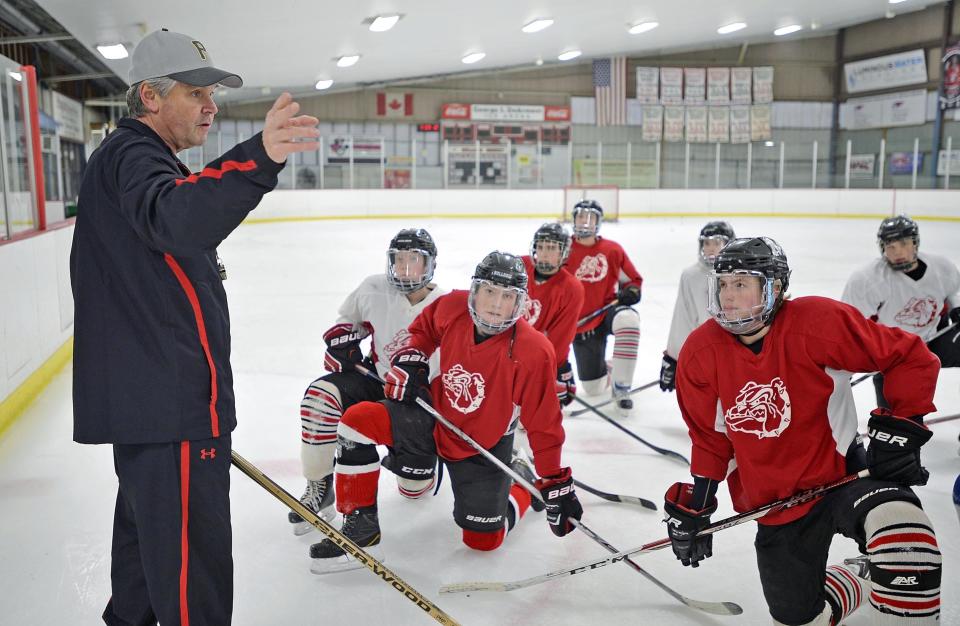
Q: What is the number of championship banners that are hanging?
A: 12